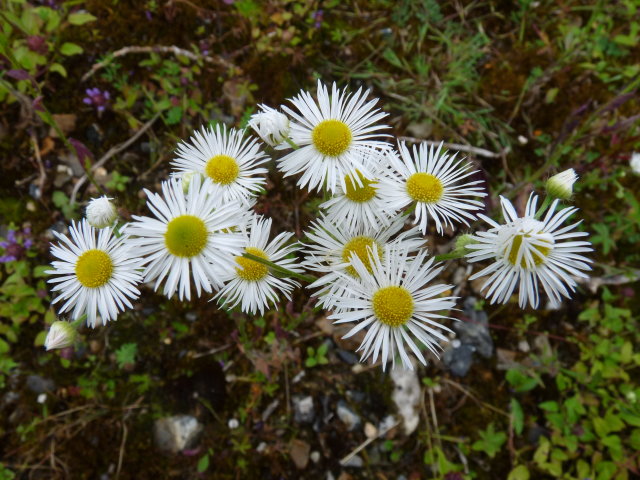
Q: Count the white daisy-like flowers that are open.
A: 10